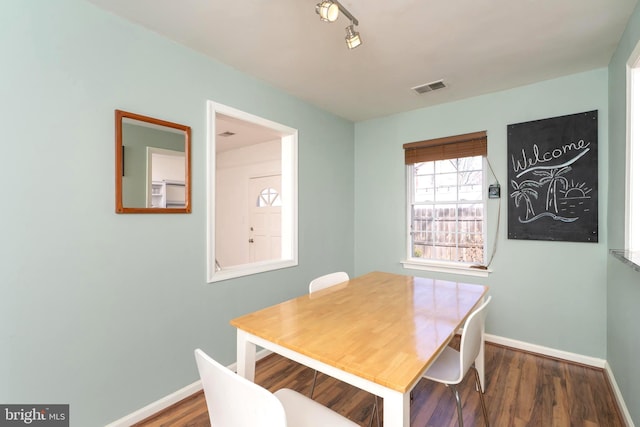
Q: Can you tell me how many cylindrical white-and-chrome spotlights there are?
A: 2